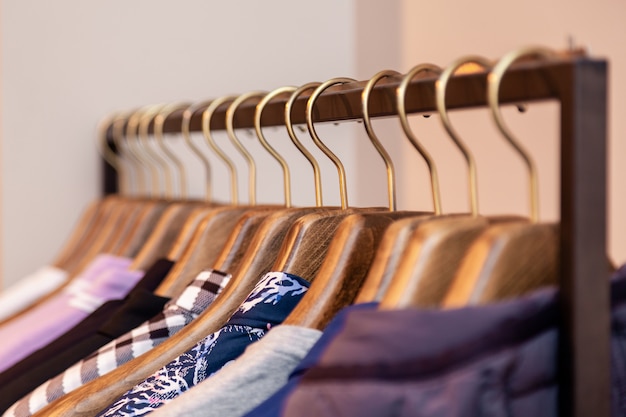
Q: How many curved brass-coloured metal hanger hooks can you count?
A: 15